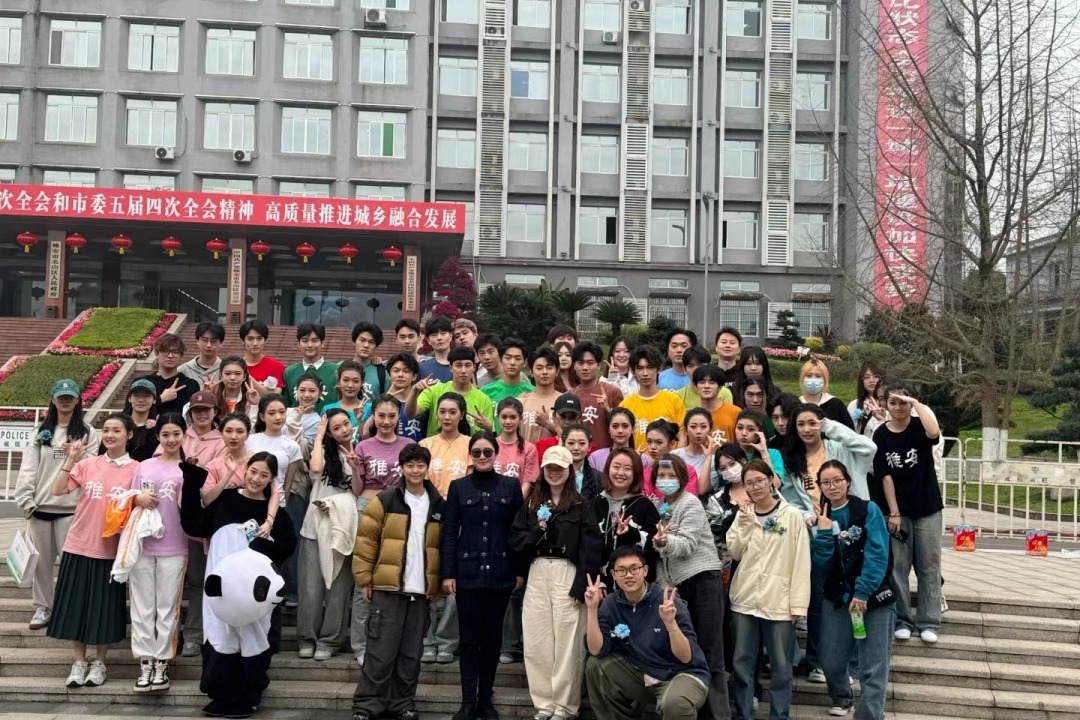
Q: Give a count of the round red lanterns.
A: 9